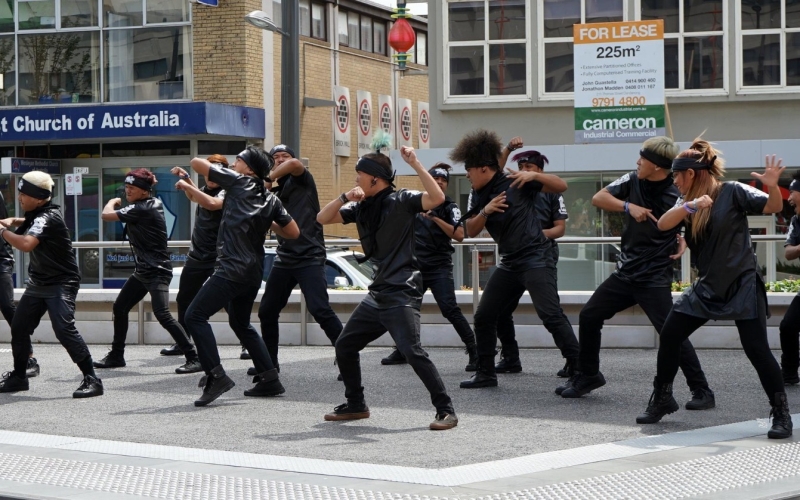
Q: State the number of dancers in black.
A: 13